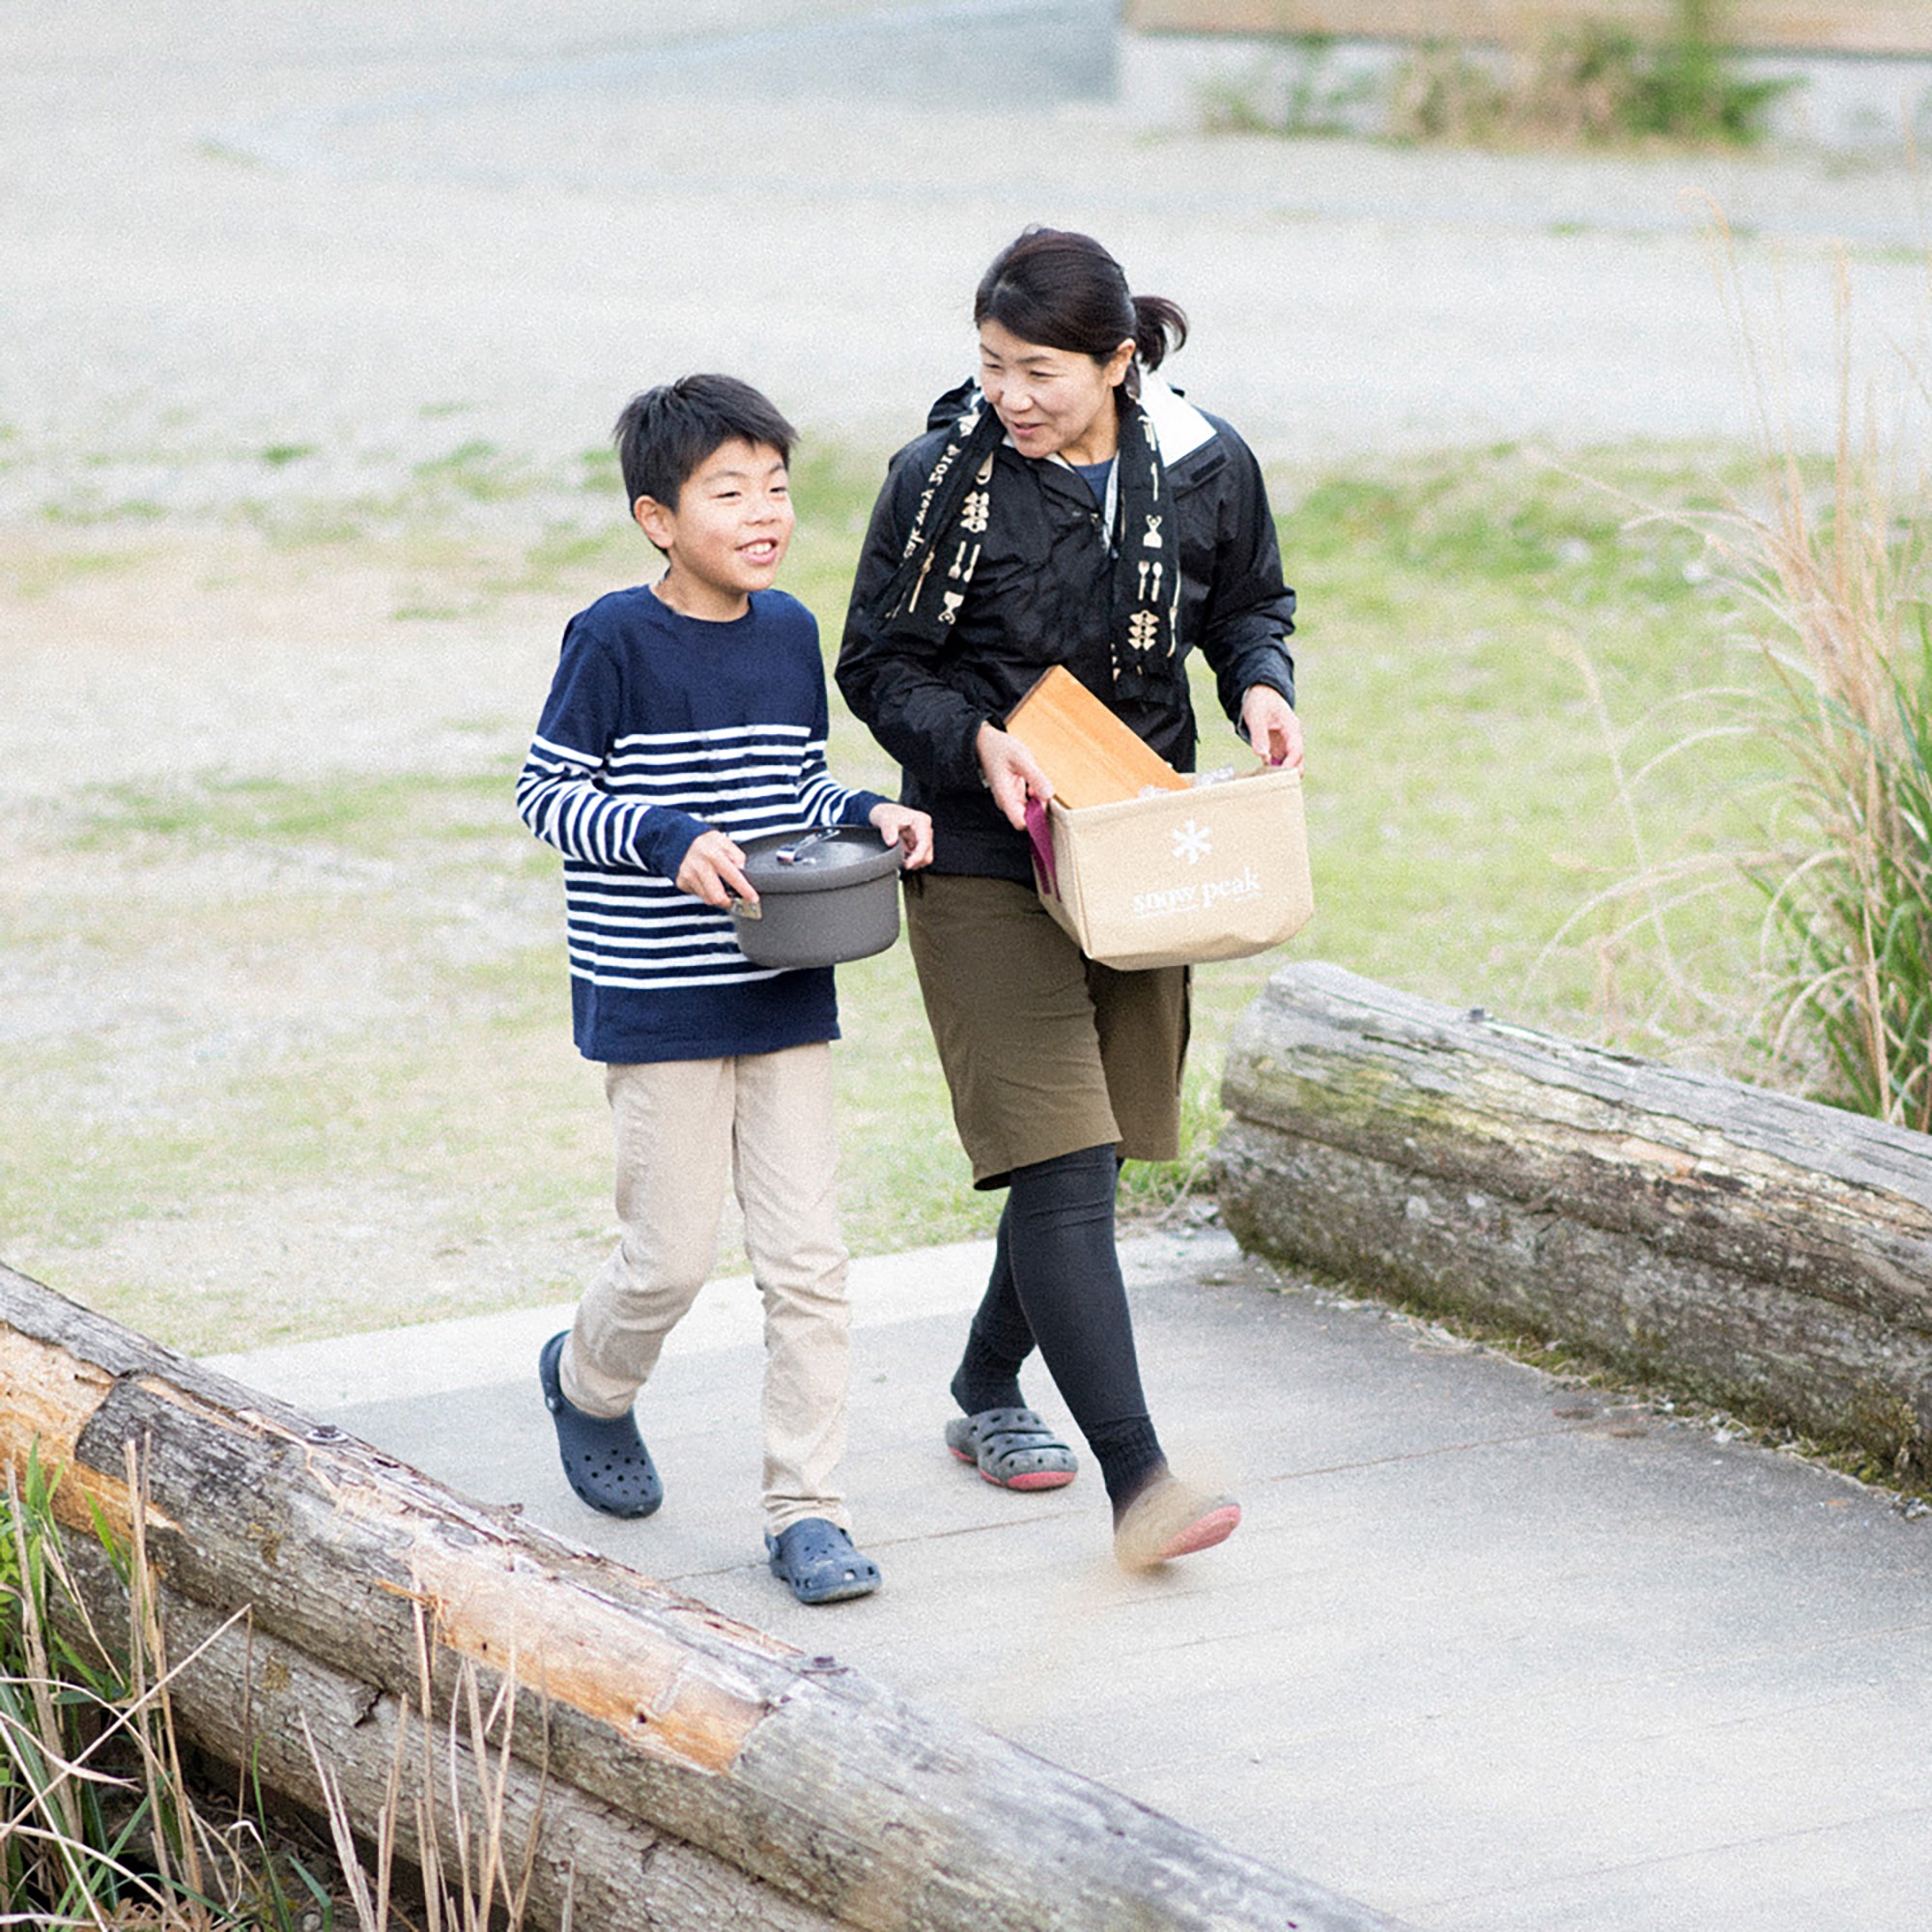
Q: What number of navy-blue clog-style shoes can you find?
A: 2